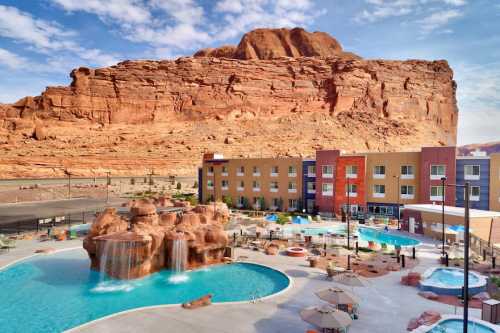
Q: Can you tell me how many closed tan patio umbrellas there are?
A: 0